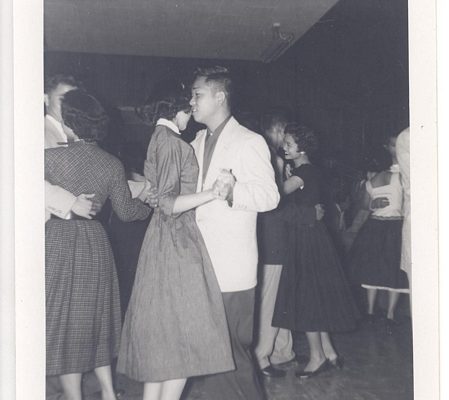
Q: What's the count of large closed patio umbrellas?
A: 0